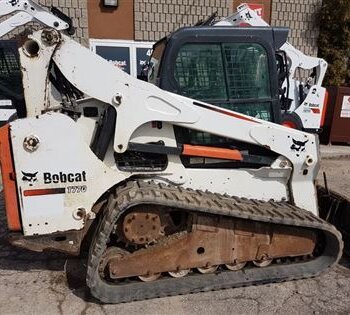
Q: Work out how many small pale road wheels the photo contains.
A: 5